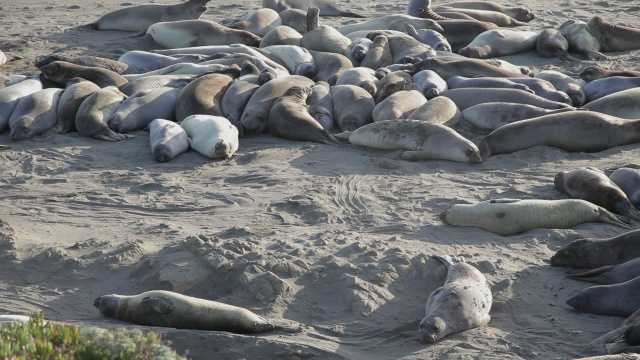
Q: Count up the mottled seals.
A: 1